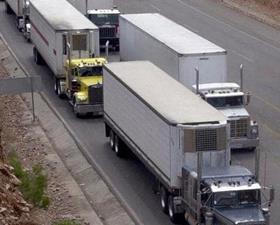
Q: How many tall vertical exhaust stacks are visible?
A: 6